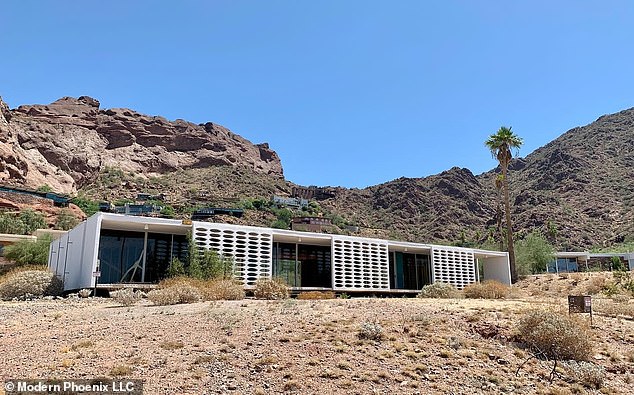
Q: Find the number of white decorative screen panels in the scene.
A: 3